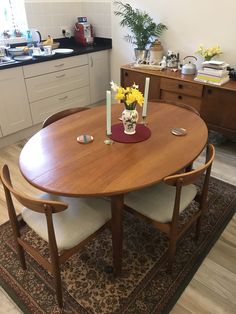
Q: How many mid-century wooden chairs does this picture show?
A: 4